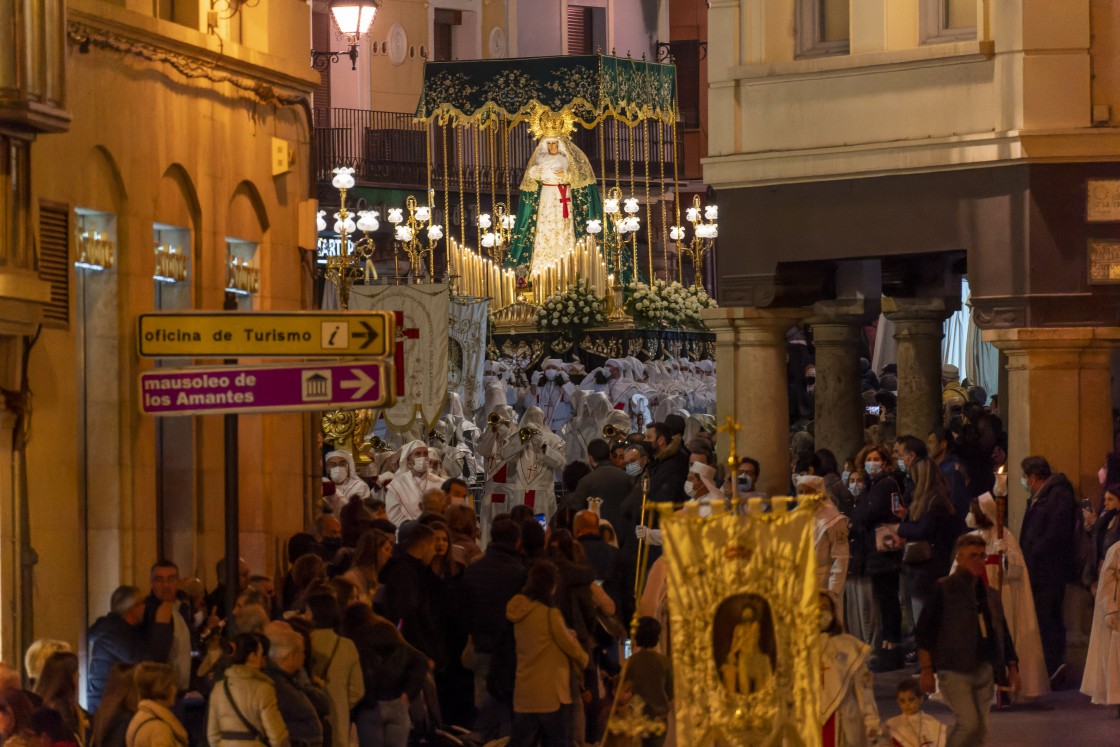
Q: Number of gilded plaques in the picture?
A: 2